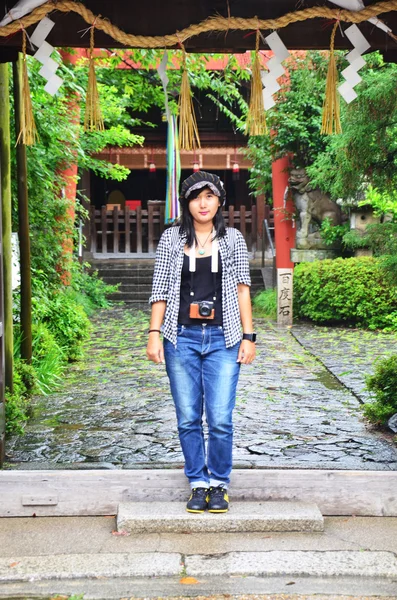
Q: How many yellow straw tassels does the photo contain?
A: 5